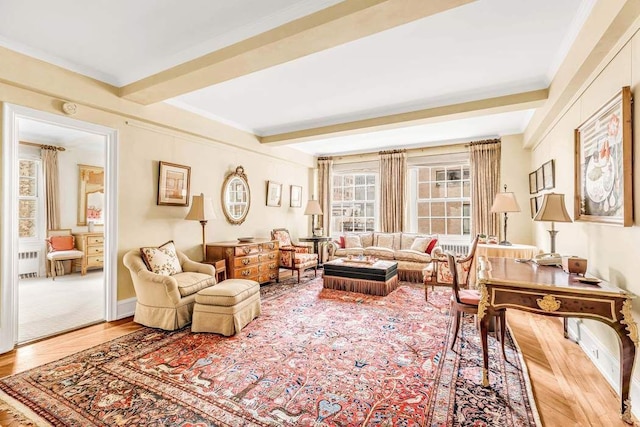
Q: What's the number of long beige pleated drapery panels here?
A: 4